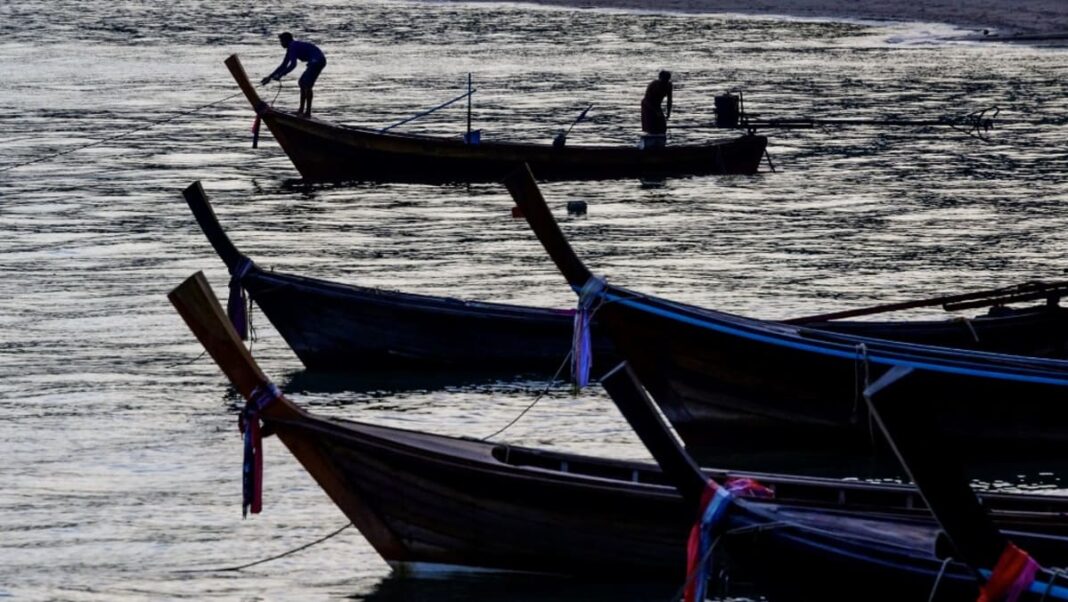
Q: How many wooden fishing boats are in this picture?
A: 6